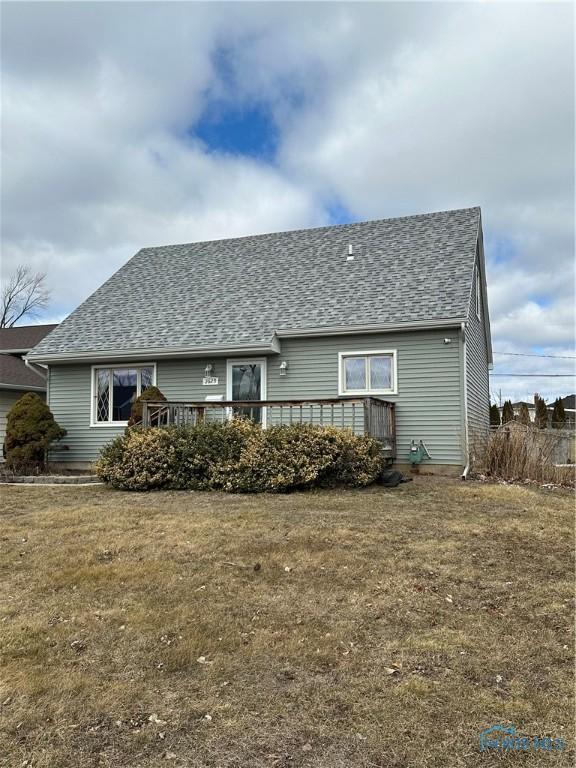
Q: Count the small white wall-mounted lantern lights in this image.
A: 2